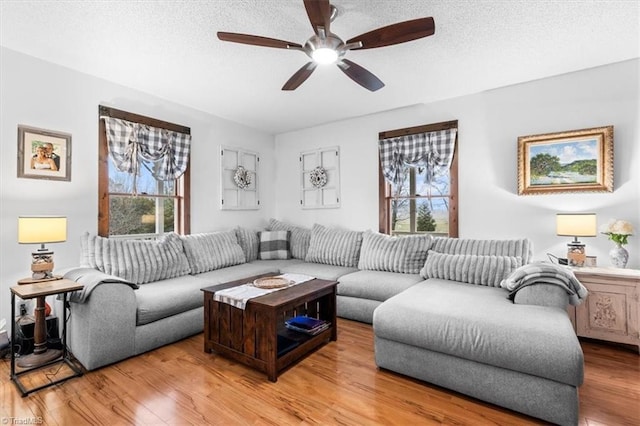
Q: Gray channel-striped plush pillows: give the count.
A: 8